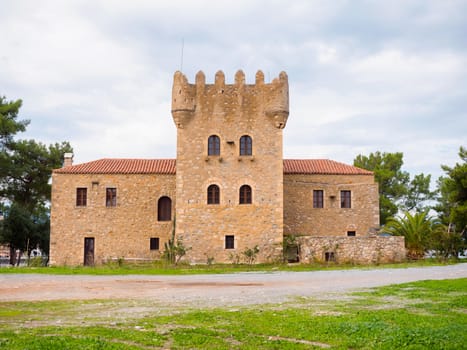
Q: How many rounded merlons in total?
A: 6